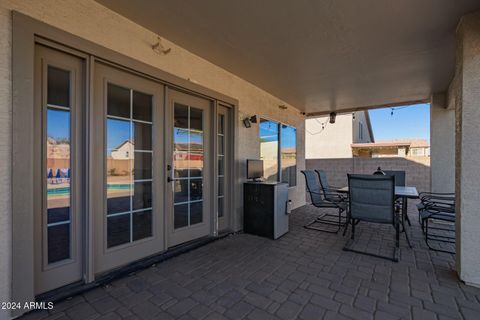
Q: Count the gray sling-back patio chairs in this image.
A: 6